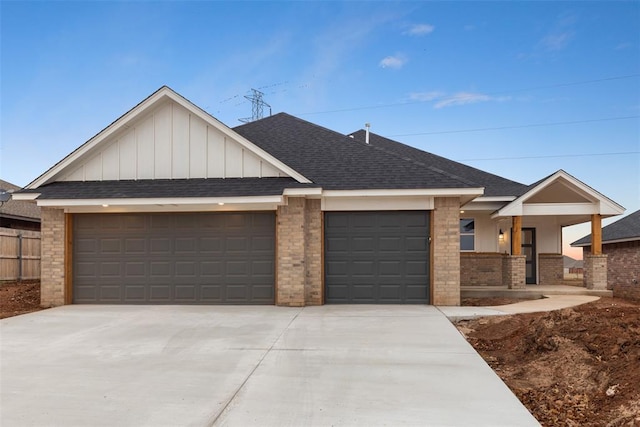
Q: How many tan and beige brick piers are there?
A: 5